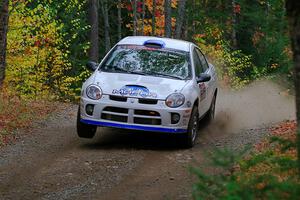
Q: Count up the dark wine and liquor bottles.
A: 0